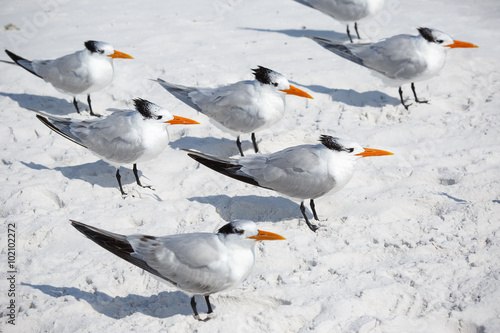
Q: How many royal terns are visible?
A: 7